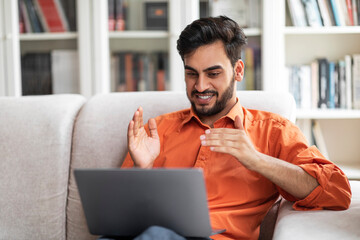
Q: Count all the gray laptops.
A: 1